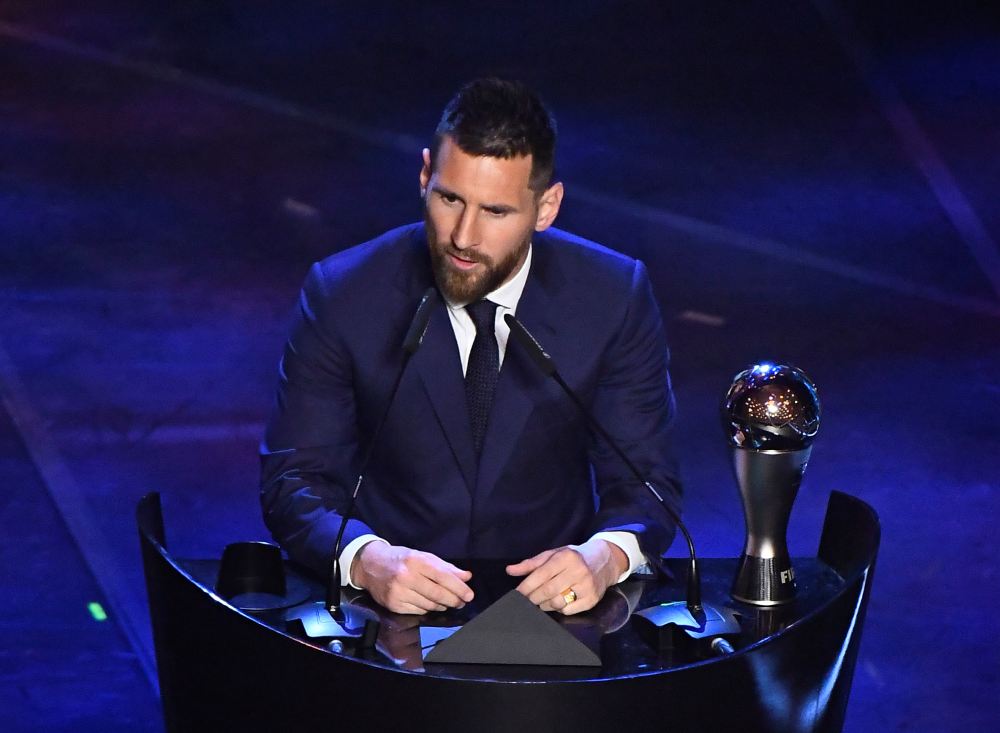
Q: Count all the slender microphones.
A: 2